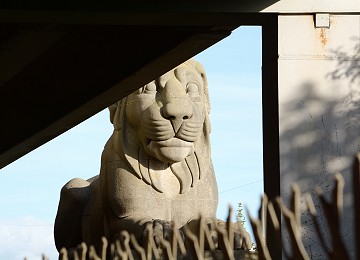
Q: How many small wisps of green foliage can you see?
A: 1